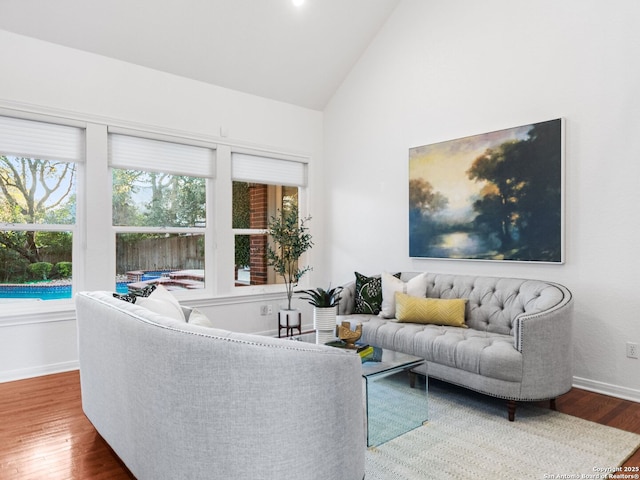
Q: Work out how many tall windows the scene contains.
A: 3